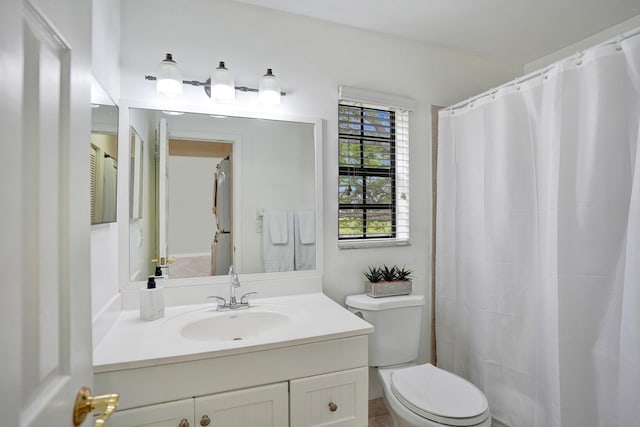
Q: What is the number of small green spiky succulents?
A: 3